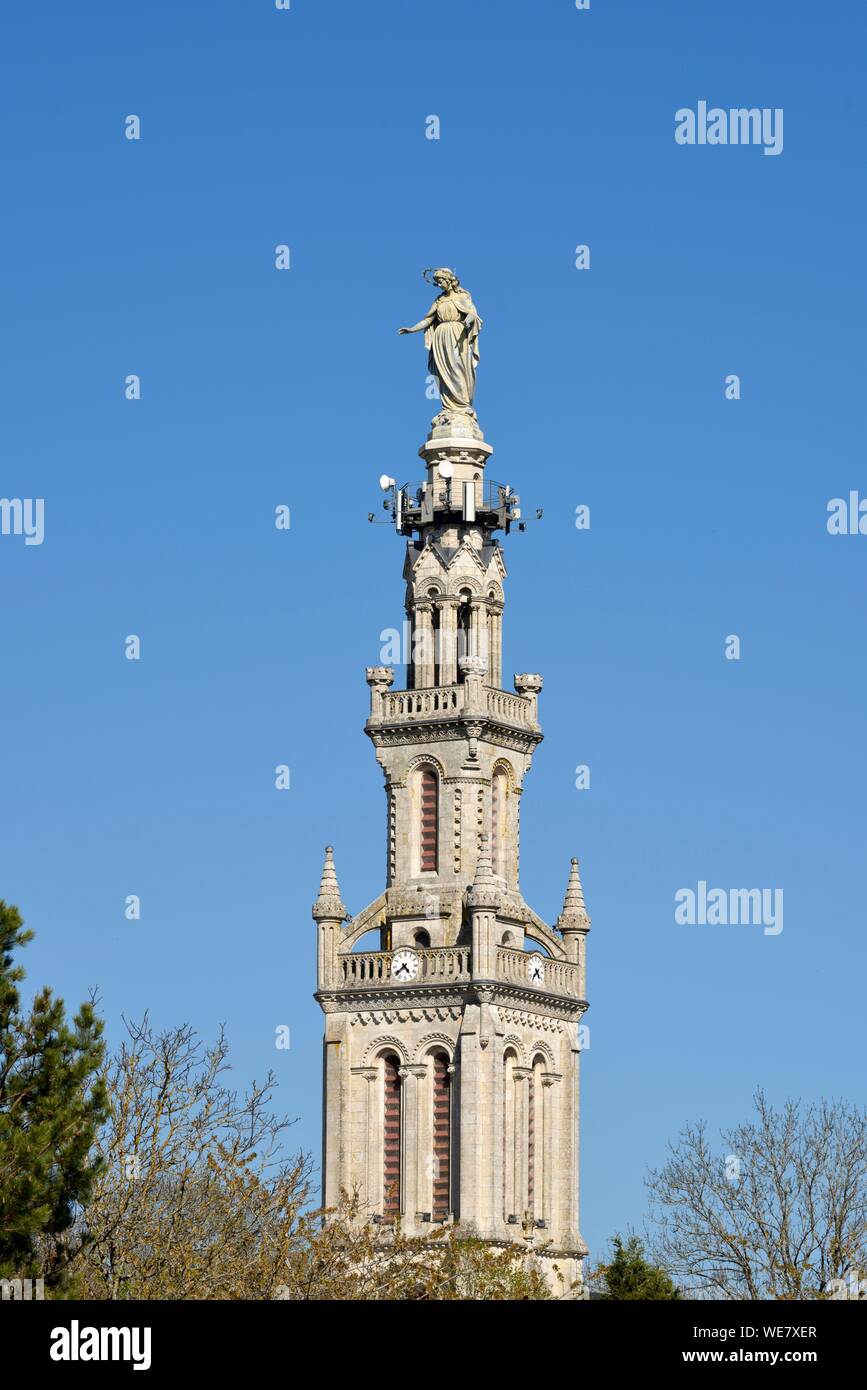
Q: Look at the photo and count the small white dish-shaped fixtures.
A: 2